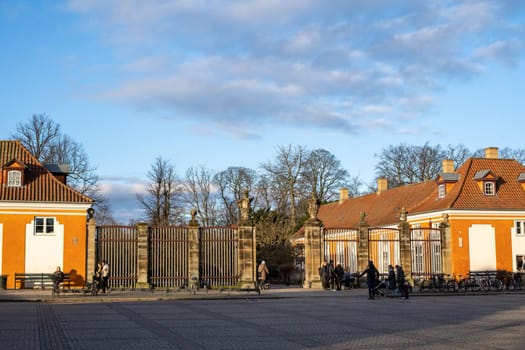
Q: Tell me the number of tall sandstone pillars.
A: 8